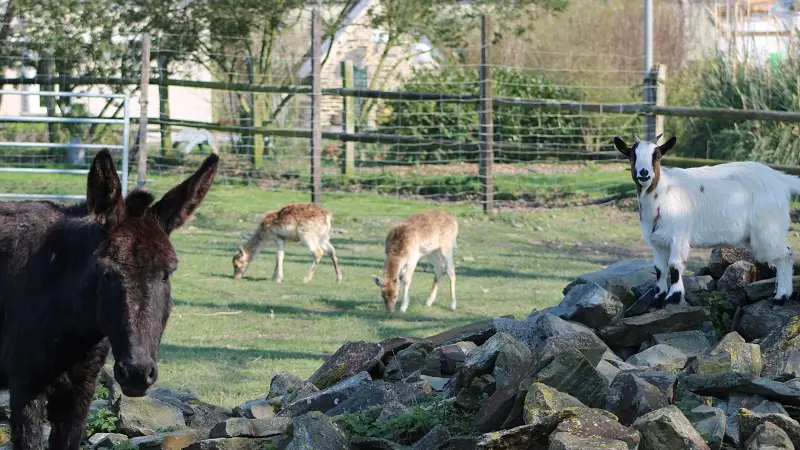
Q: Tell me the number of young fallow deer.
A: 2